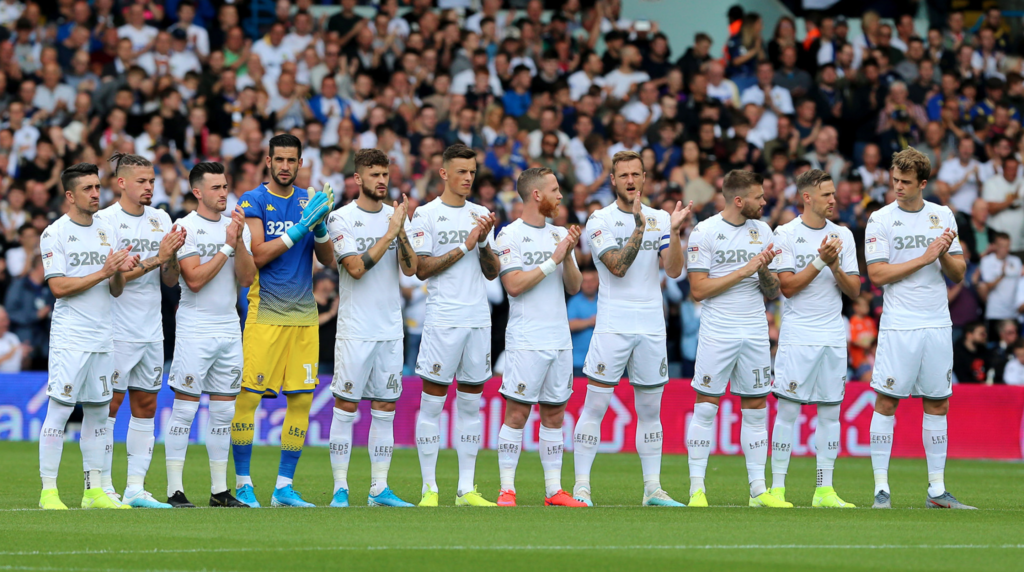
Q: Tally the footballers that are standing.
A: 11